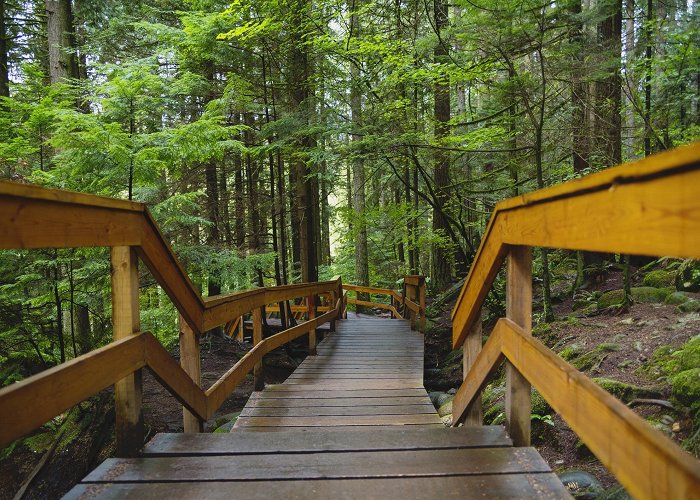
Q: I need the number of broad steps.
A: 3